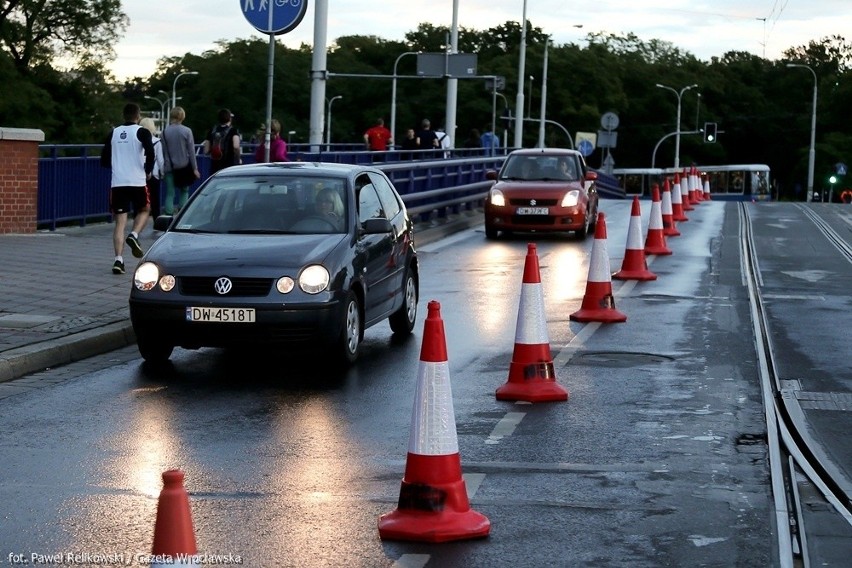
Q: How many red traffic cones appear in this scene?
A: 13